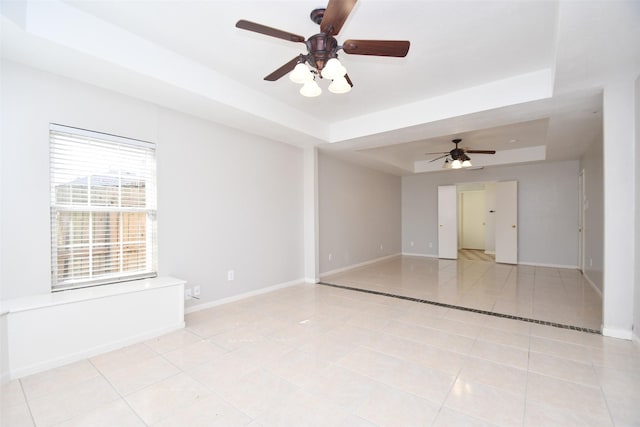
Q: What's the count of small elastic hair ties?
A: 0